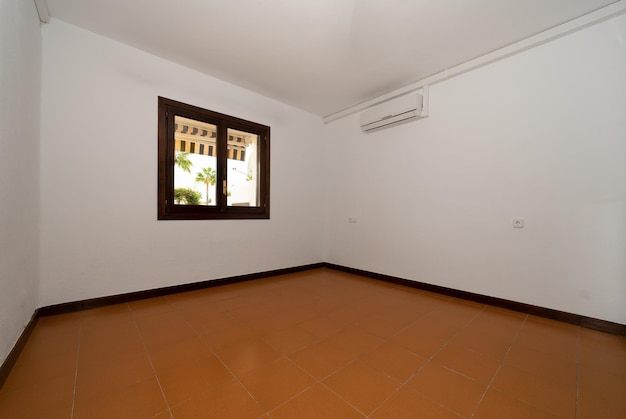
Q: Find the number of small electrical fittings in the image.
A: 2